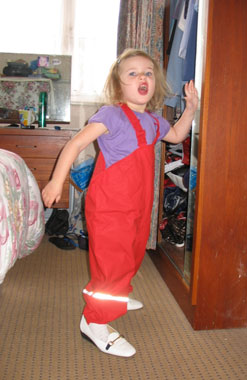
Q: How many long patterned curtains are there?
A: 1